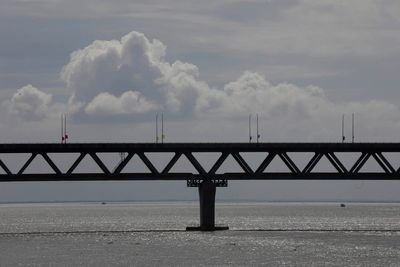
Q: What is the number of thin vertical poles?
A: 8